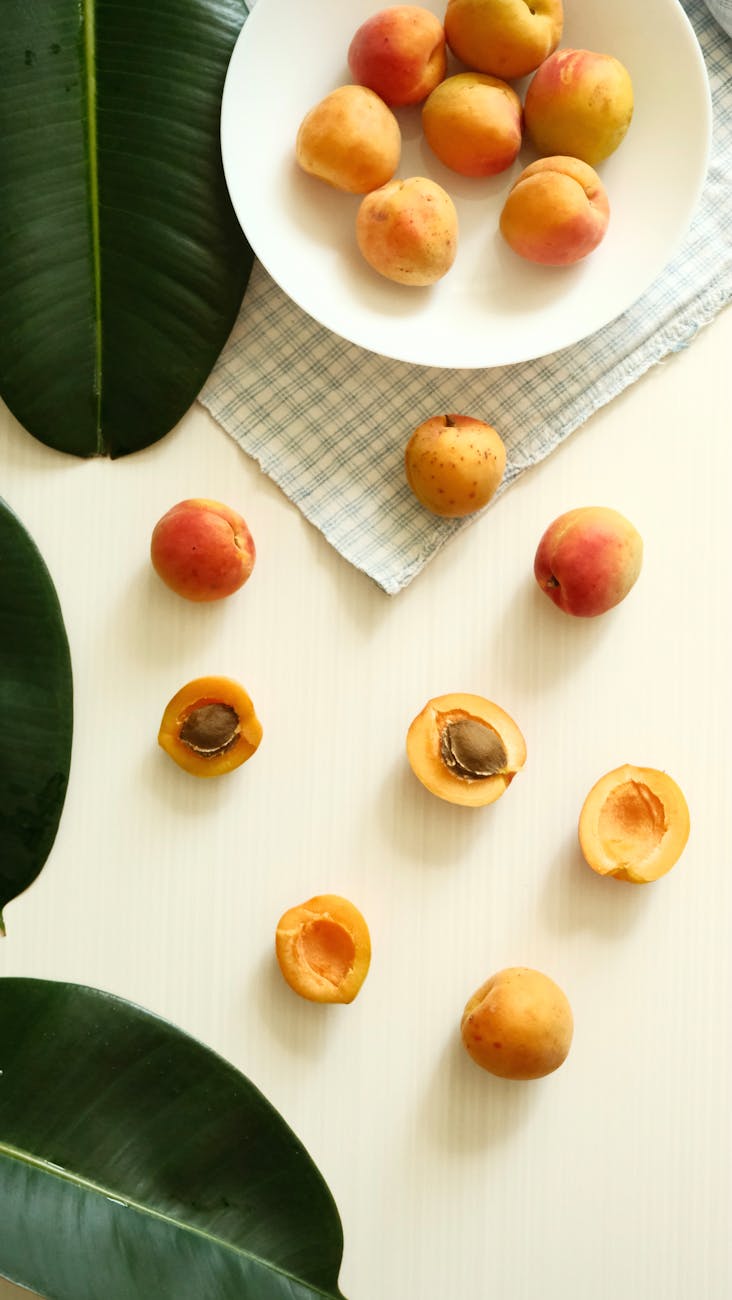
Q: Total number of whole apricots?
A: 11